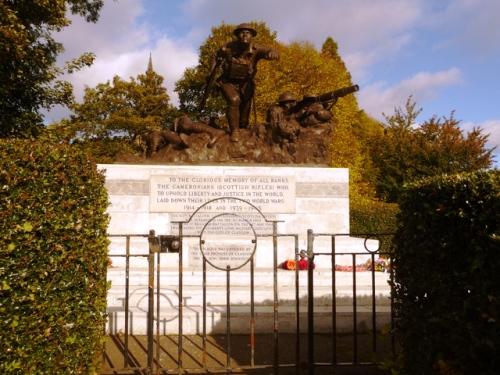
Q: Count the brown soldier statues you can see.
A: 3